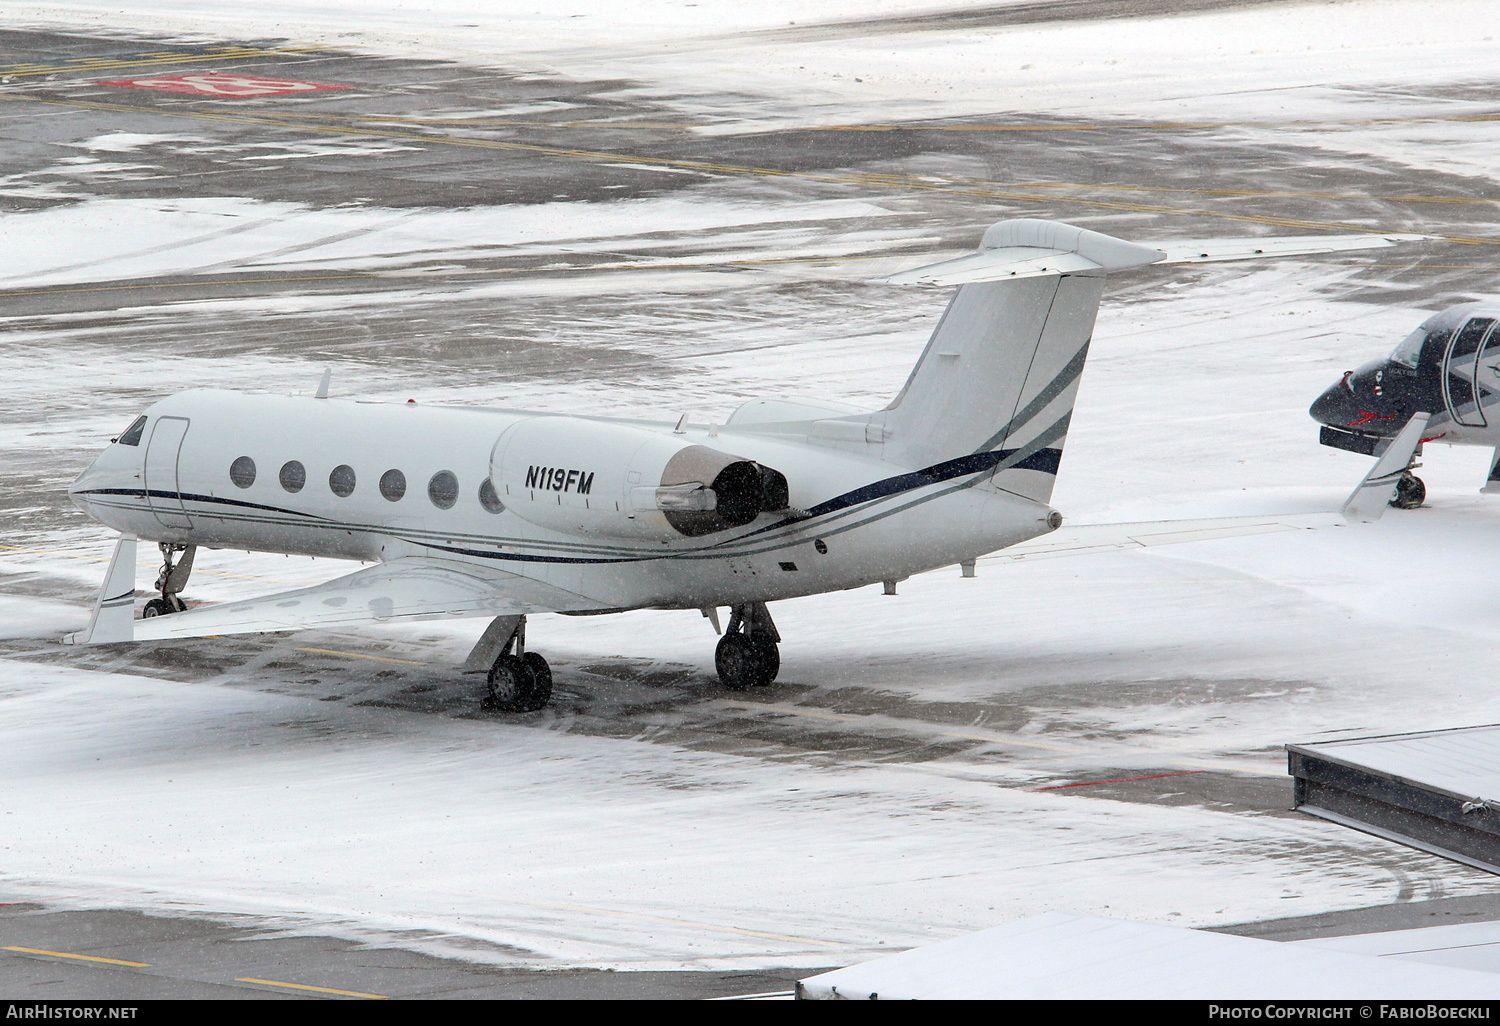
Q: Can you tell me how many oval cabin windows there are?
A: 6